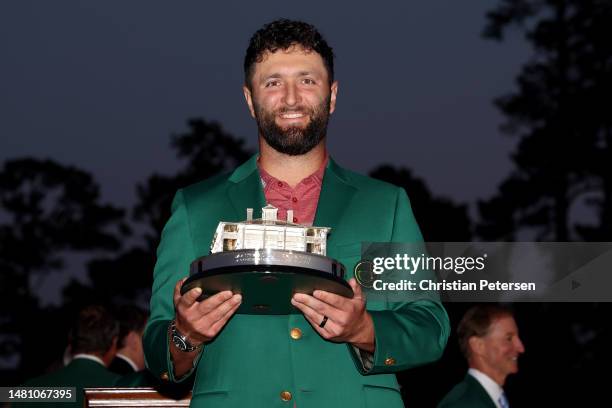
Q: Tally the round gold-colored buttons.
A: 4